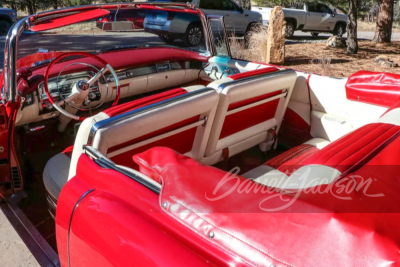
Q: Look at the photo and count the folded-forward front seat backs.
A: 0